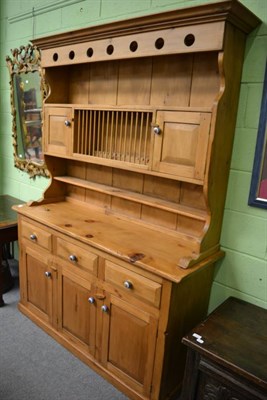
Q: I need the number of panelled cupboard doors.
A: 5